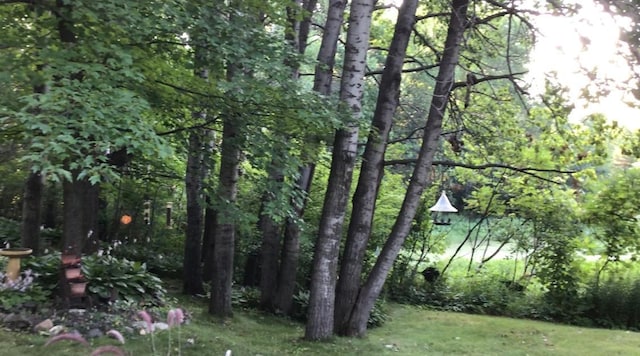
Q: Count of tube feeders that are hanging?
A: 2